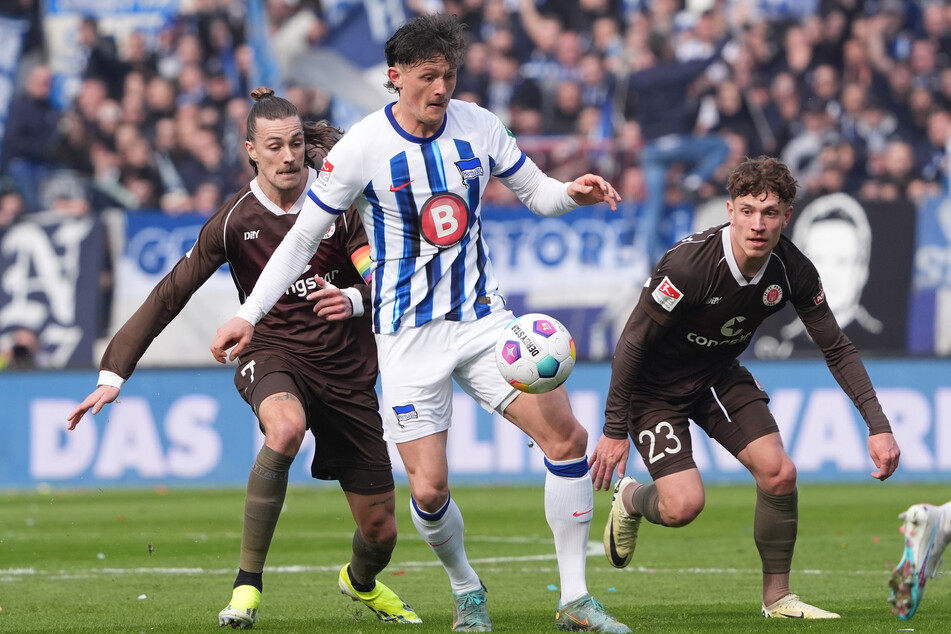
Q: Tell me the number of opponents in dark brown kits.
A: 2